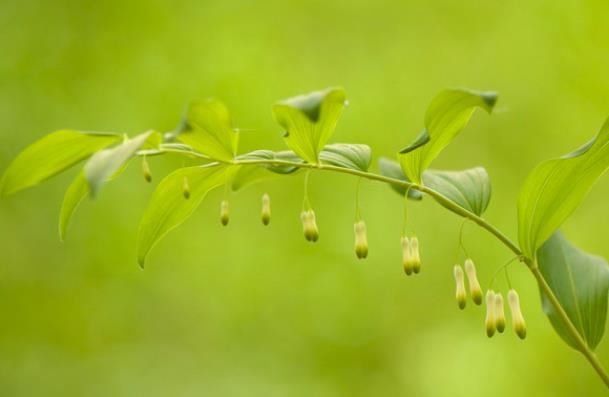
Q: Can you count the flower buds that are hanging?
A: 15